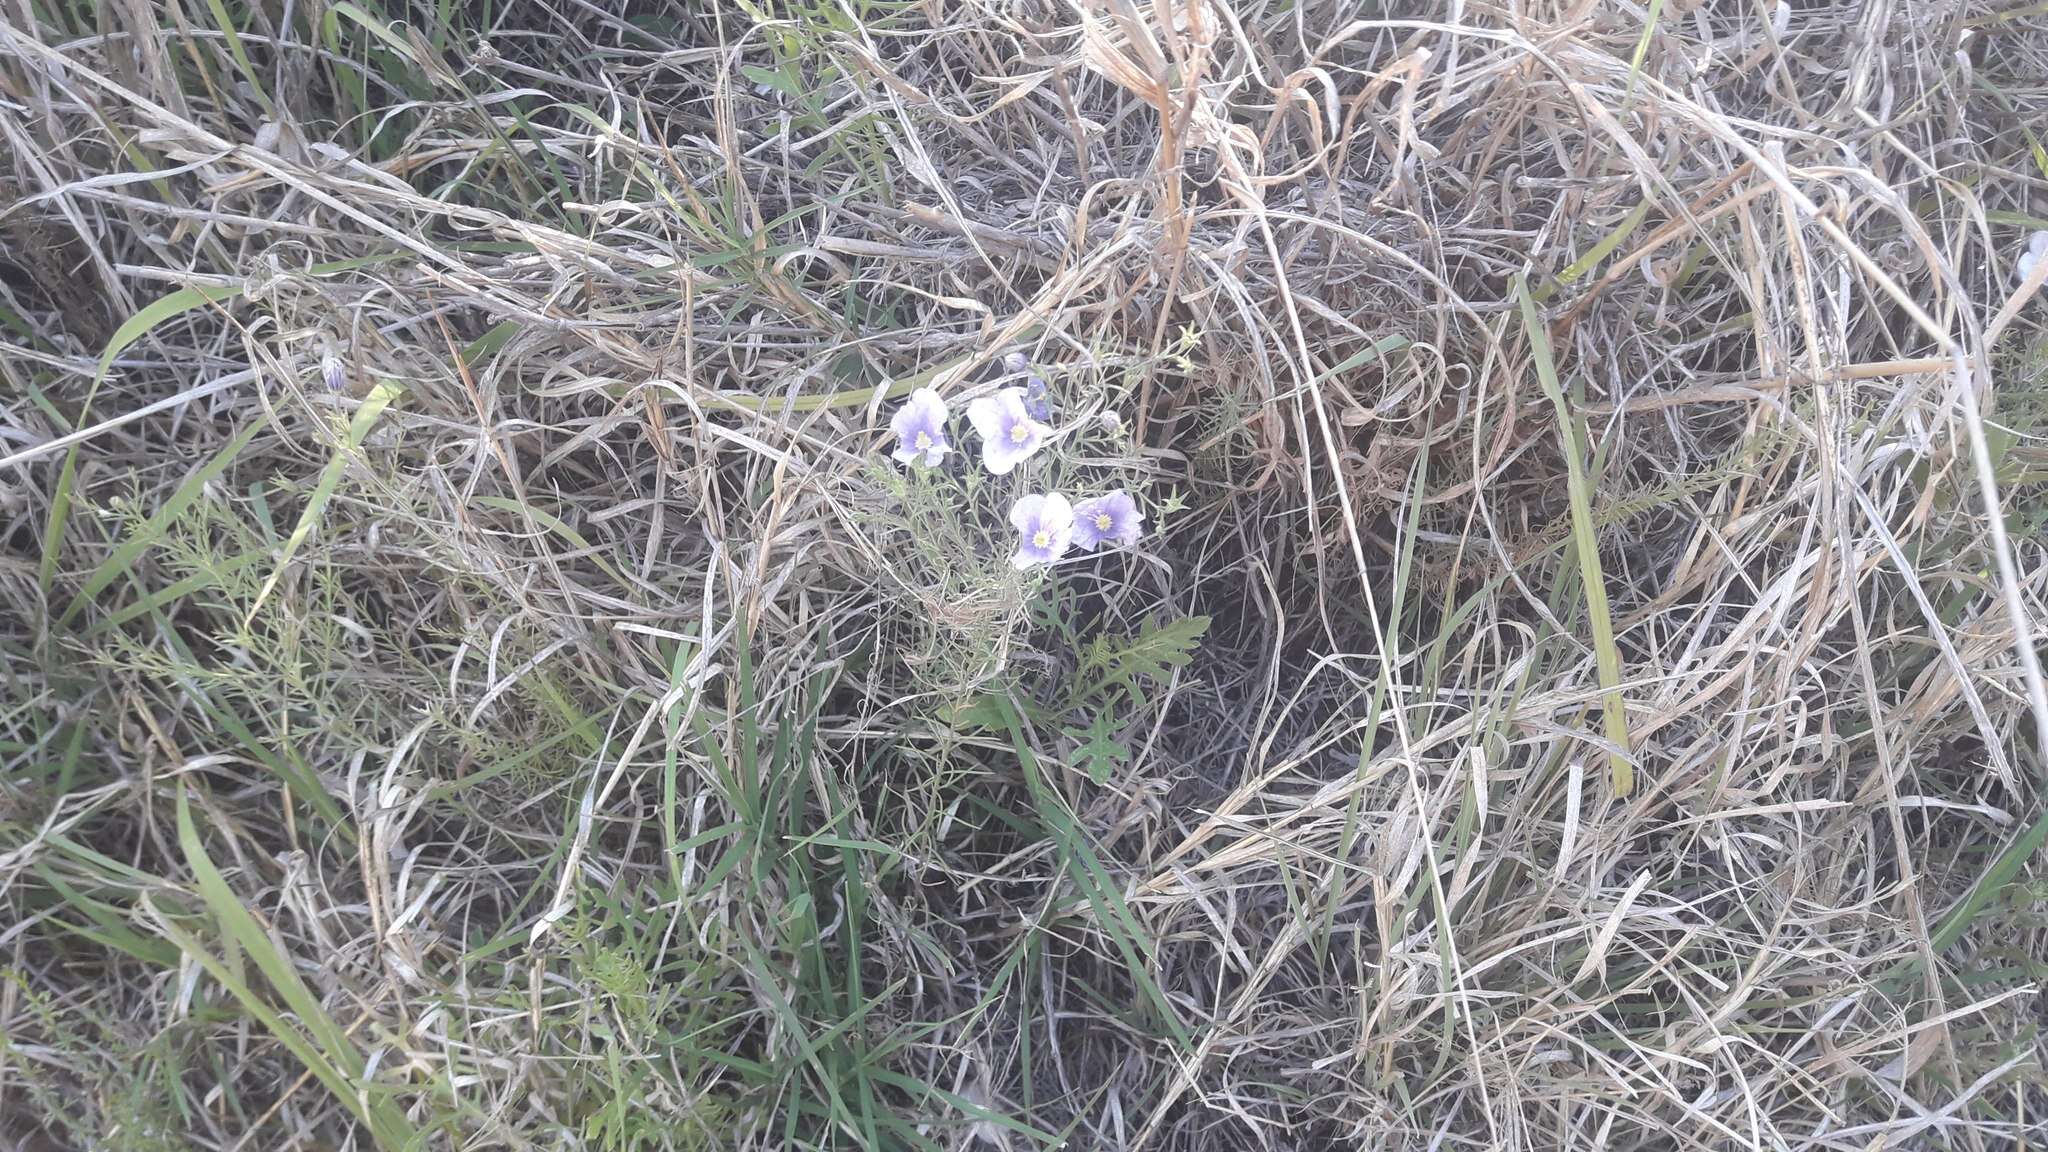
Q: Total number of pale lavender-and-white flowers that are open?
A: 4